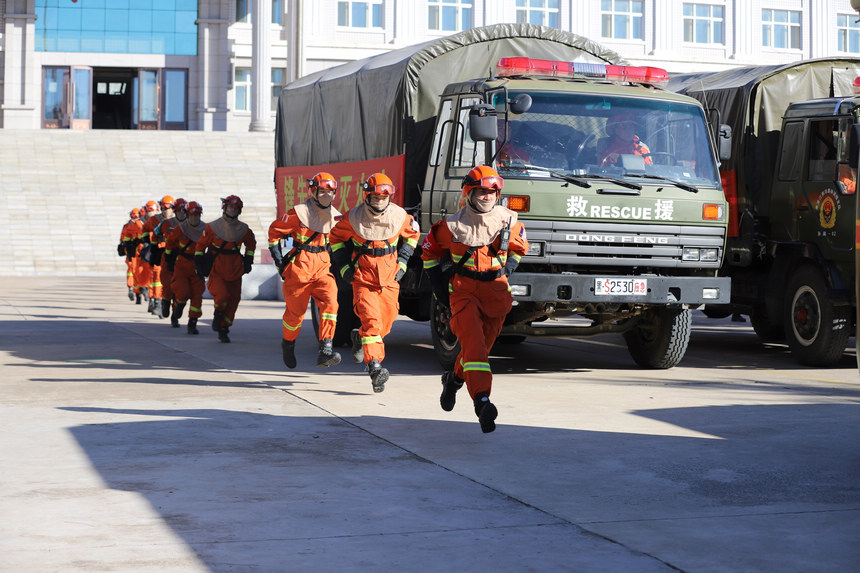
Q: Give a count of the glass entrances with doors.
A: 1